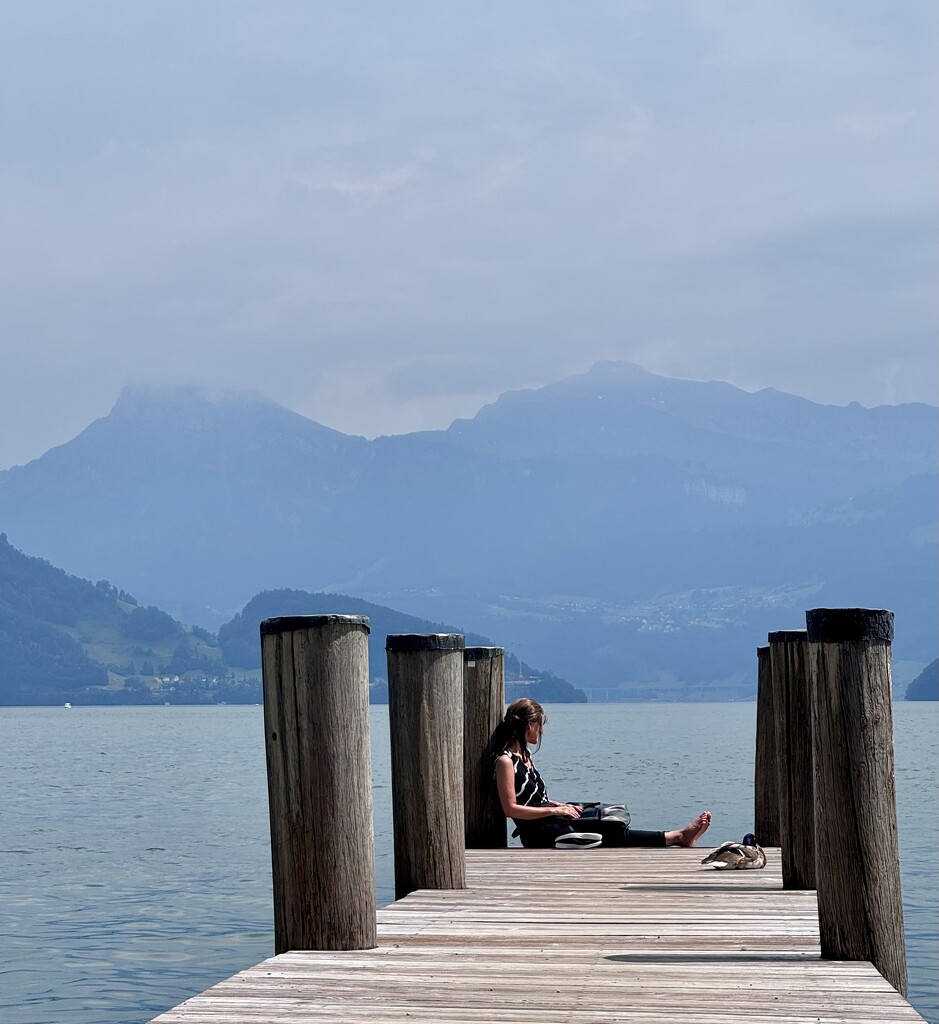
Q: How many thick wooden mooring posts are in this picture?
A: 6